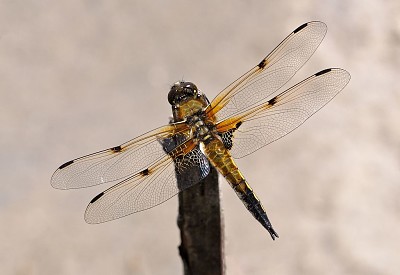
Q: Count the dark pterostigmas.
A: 4